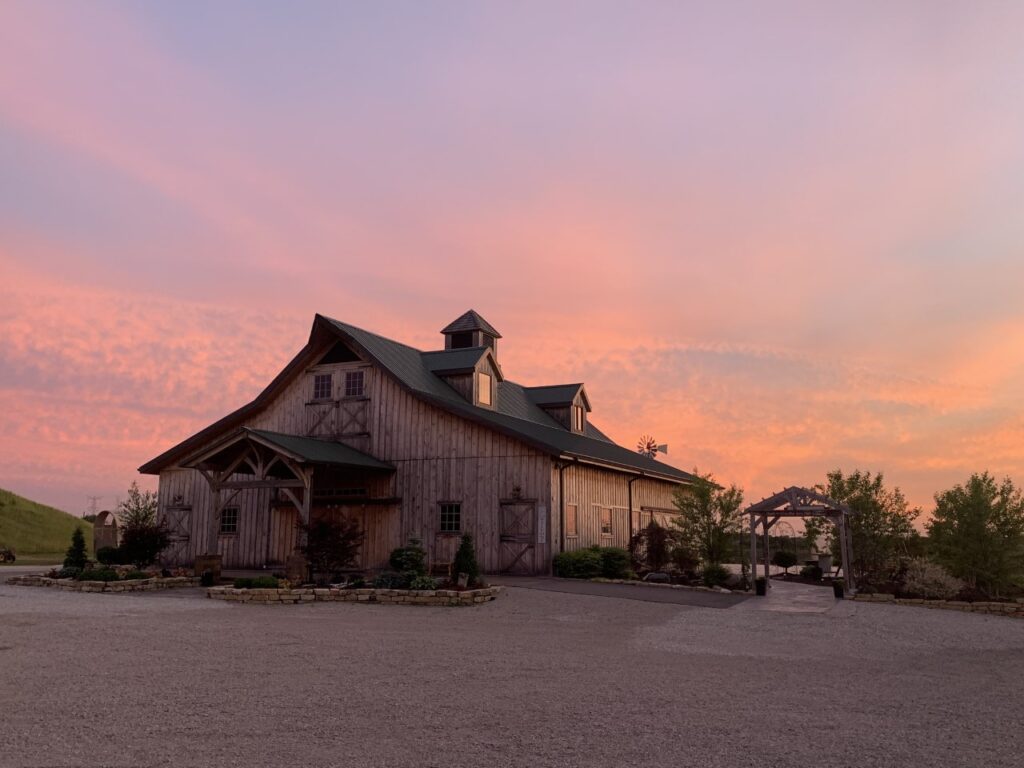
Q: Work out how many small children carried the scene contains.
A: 0